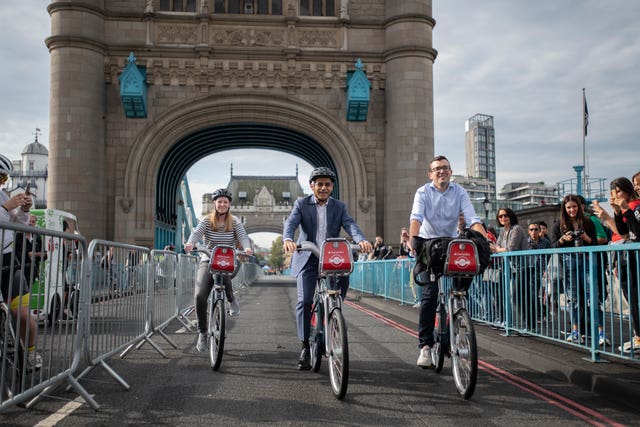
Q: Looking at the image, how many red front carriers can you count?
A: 3